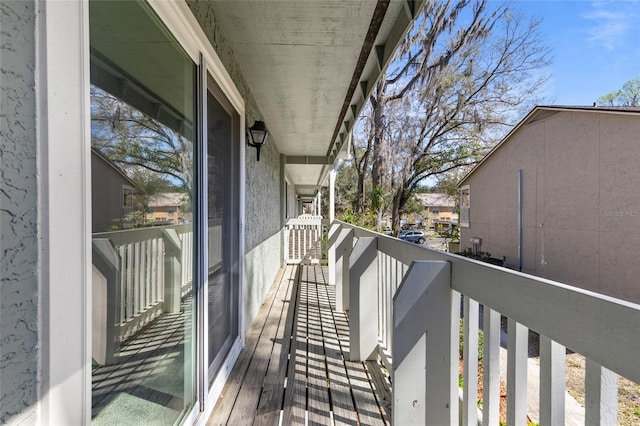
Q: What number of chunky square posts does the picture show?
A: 4